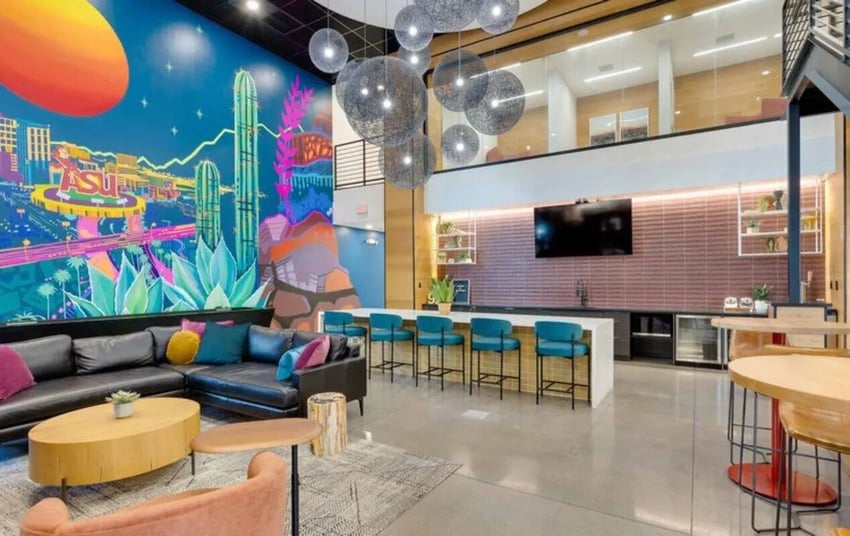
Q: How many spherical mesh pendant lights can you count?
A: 11